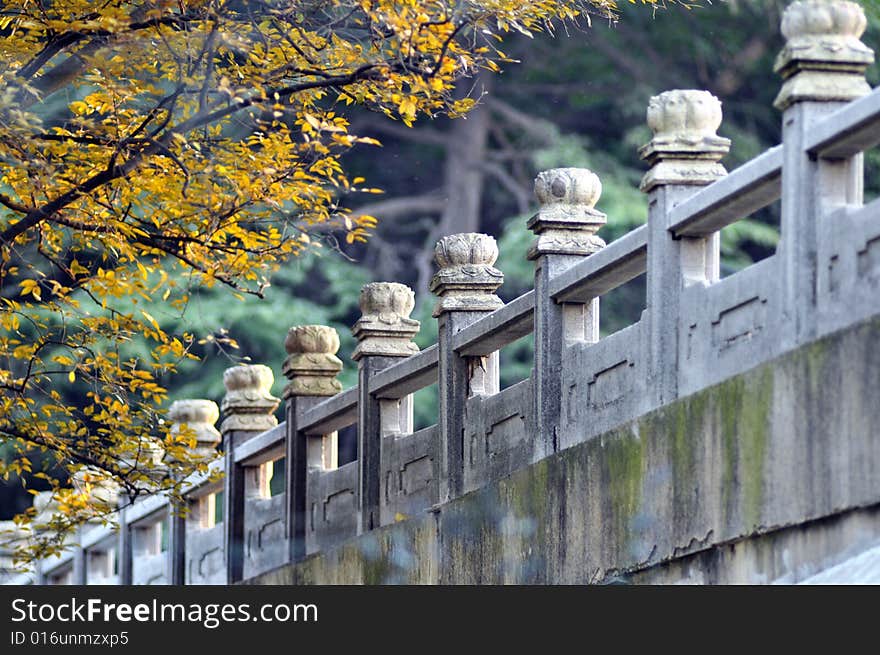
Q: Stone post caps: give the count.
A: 12